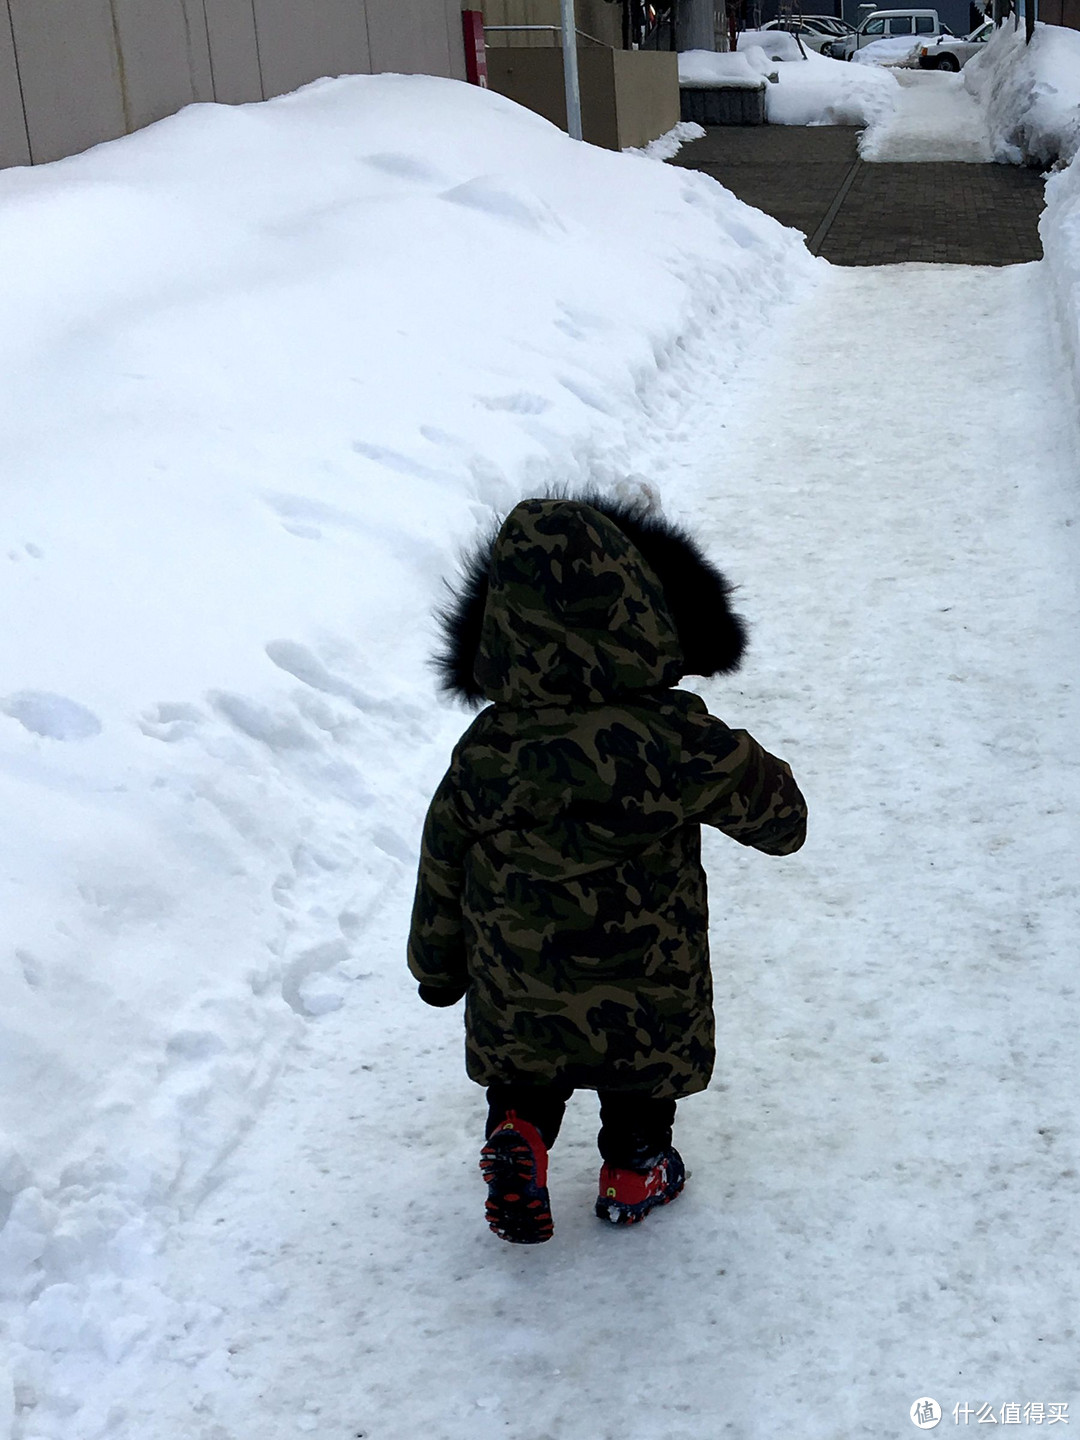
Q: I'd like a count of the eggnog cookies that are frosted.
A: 0